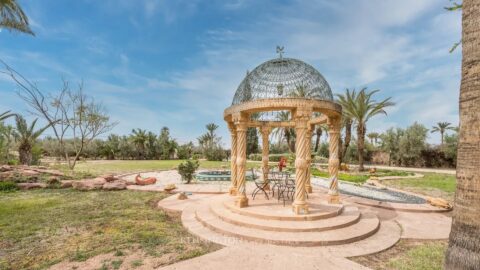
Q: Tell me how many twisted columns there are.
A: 6